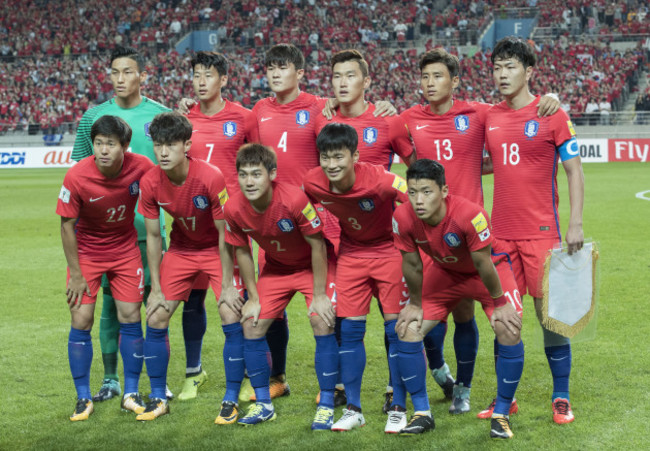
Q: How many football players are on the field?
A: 11